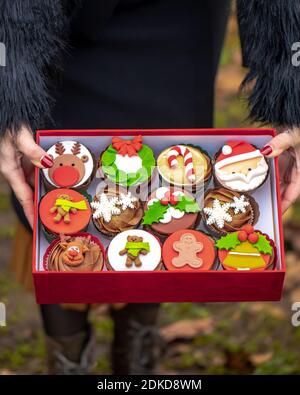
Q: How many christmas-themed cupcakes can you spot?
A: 12